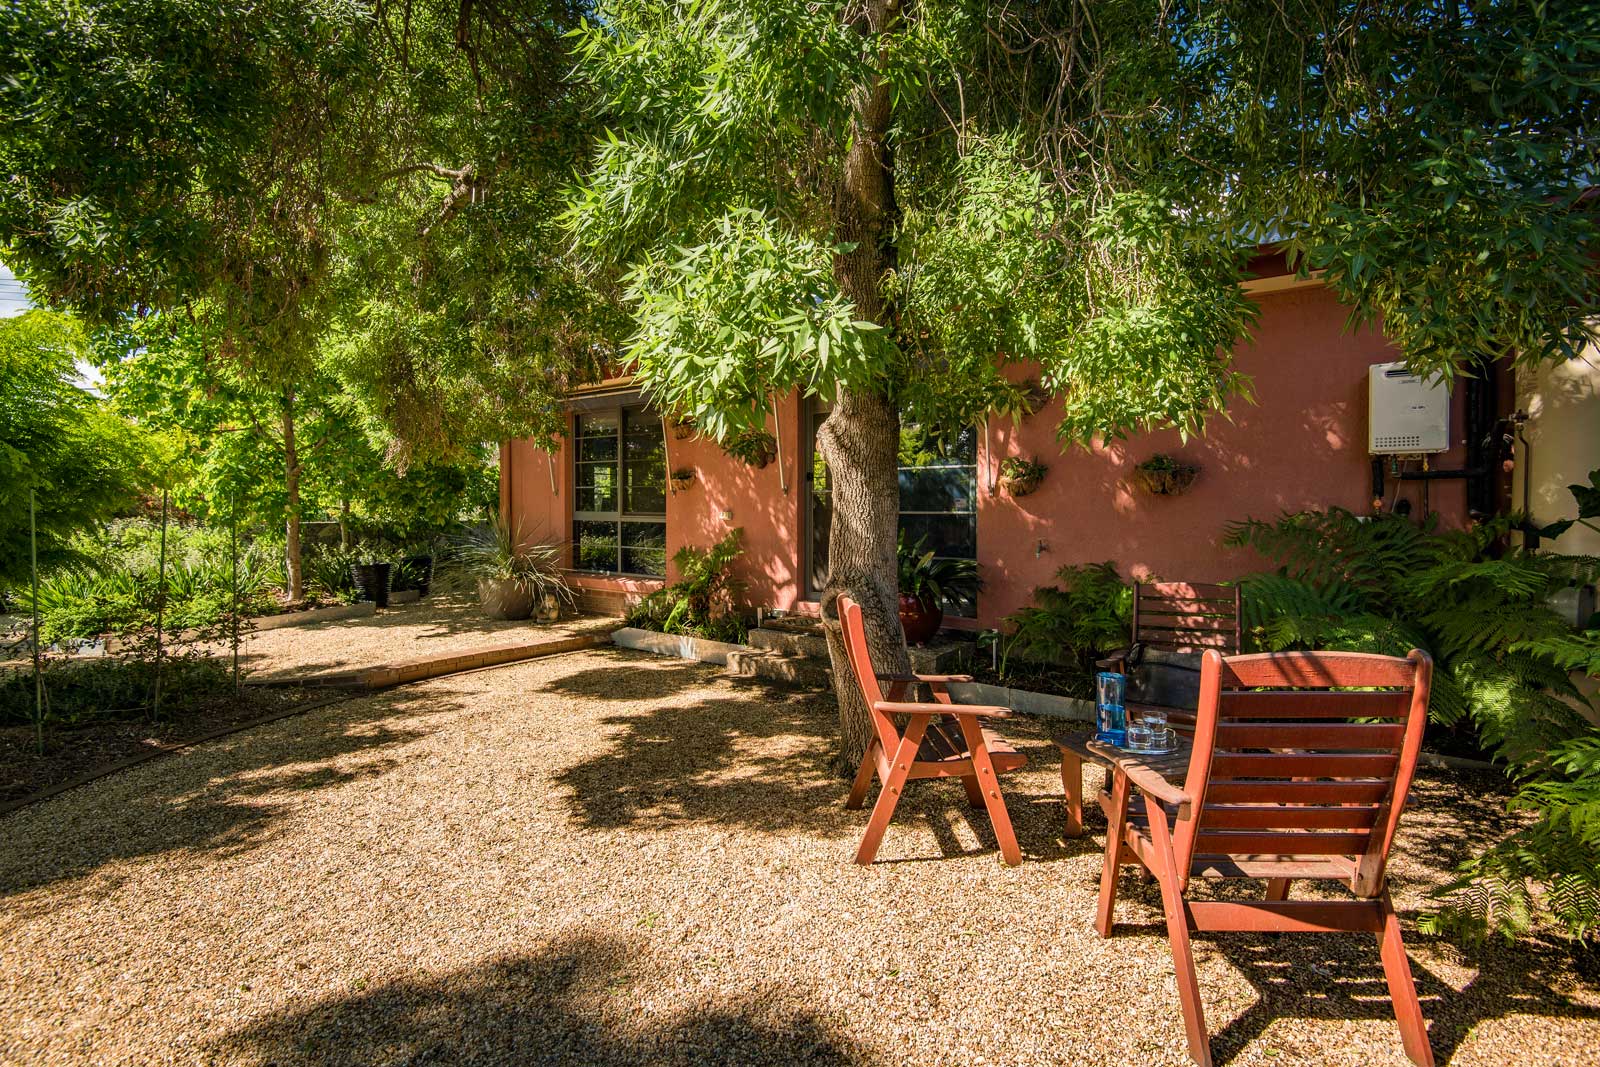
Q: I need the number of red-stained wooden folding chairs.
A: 3